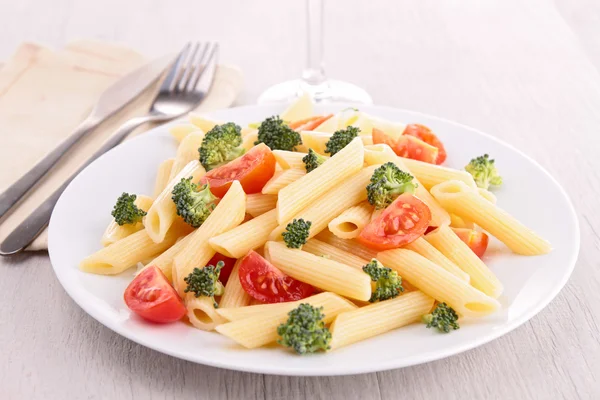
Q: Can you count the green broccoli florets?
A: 13